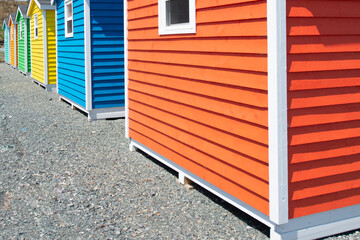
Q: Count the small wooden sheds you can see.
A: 6